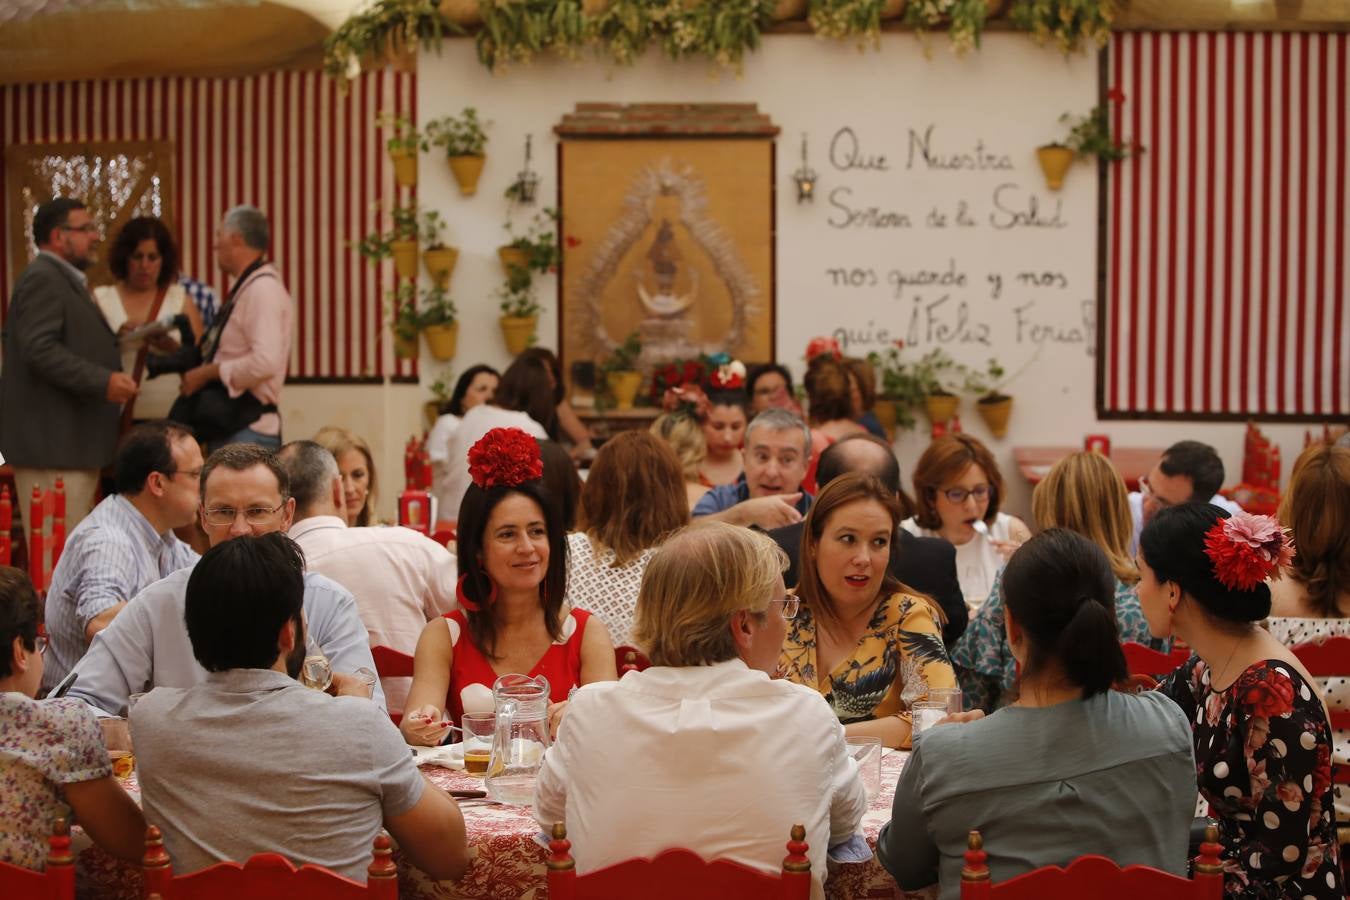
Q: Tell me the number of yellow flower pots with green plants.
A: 14